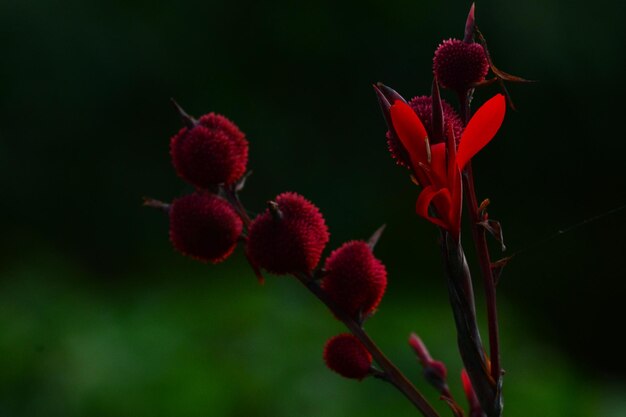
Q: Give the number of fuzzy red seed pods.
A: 7